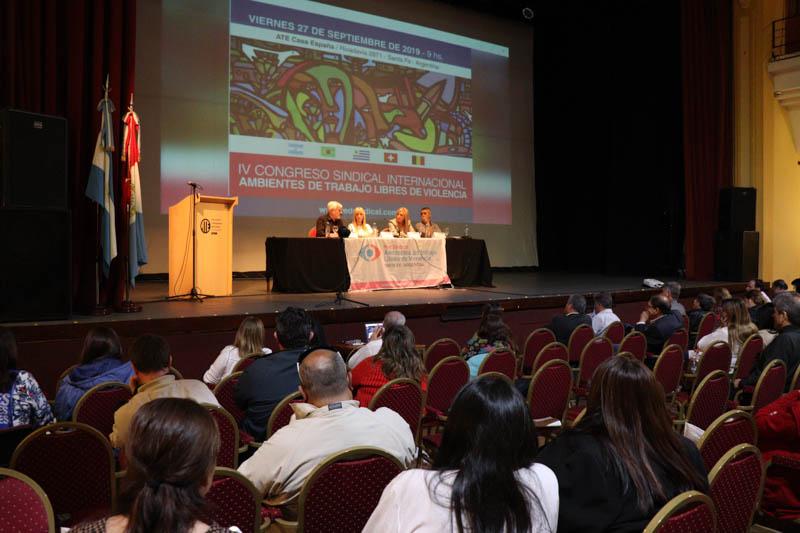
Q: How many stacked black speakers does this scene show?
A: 4